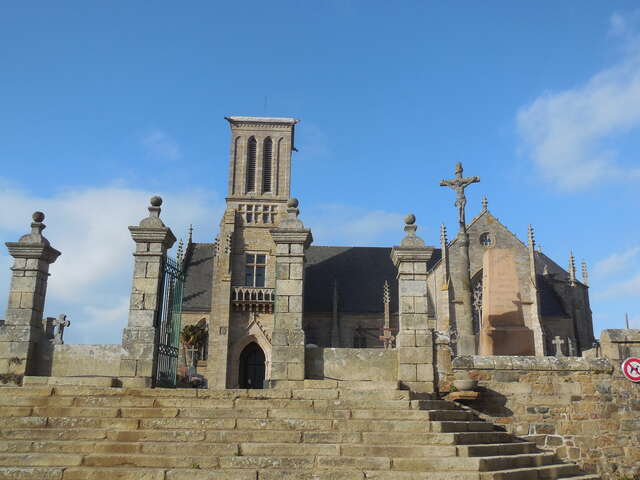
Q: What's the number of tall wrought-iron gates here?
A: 1